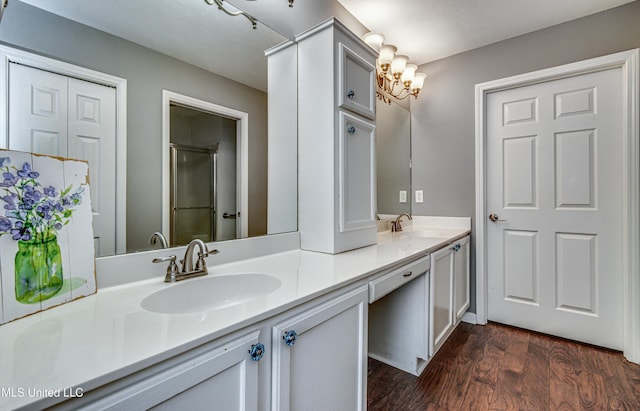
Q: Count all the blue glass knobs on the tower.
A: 2